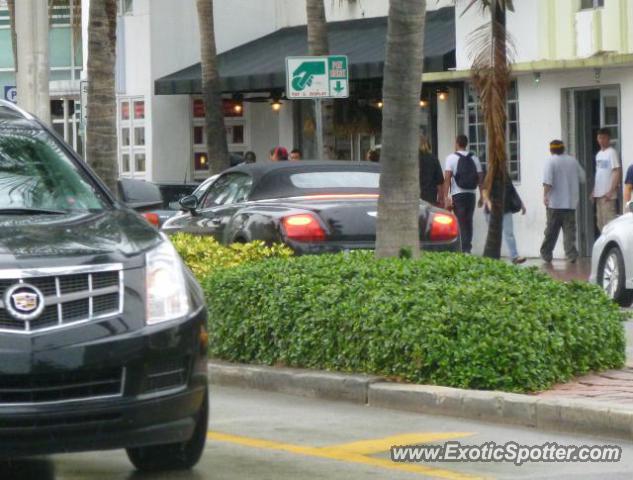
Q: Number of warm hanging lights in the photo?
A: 5